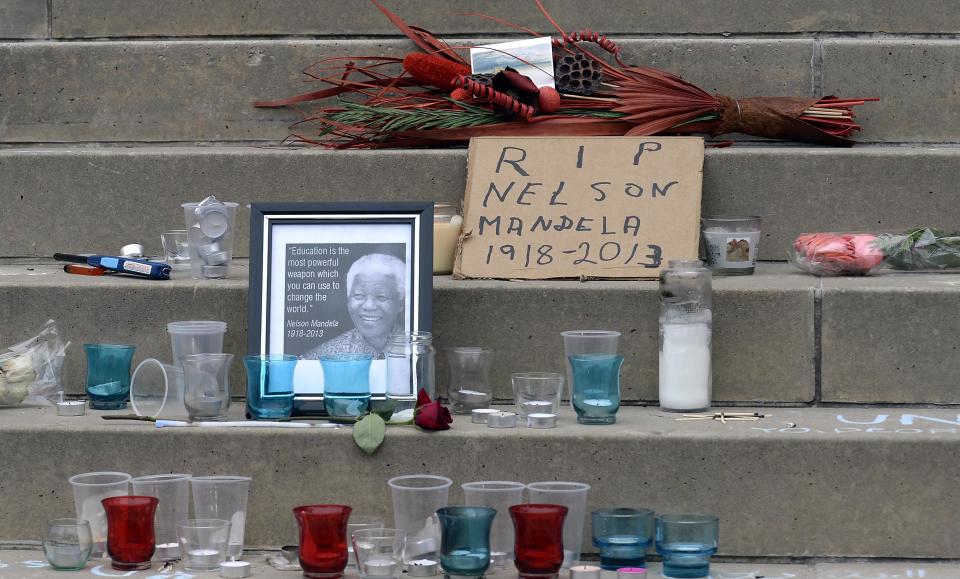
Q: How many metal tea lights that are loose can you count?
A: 9